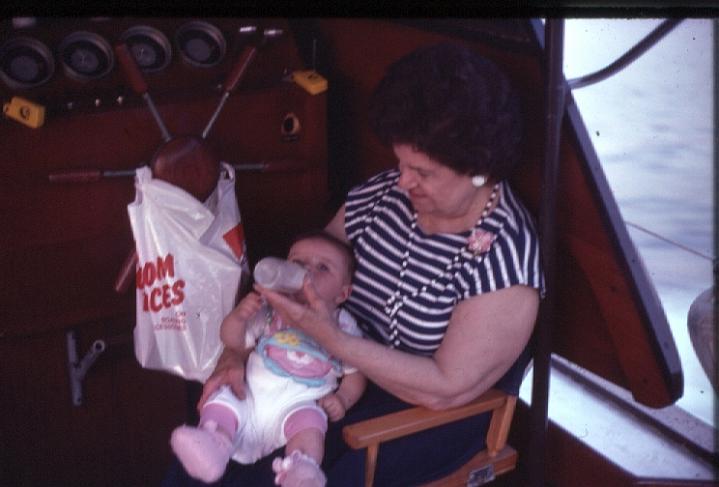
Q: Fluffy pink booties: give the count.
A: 2